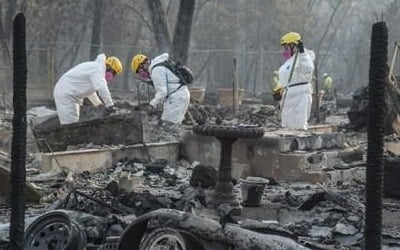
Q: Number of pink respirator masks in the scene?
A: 3